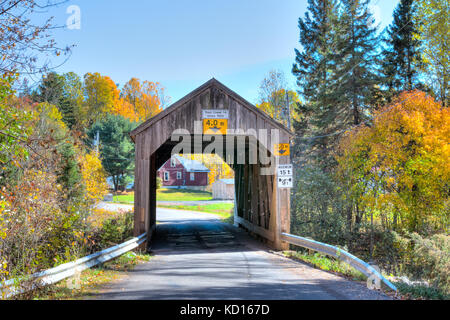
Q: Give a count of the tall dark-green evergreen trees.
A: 3